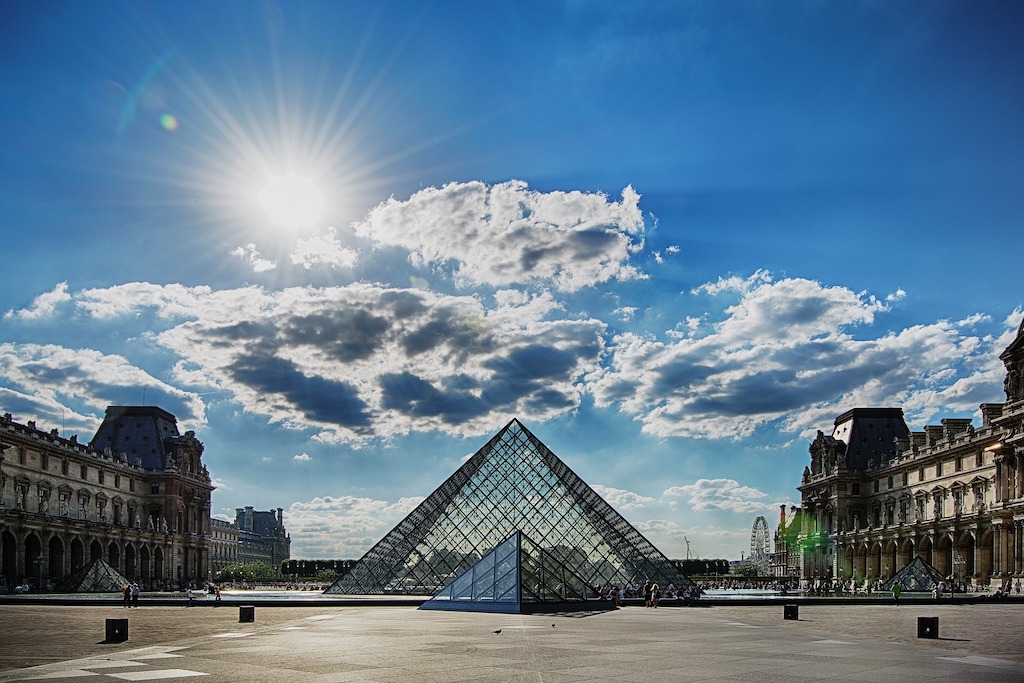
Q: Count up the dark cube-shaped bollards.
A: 4